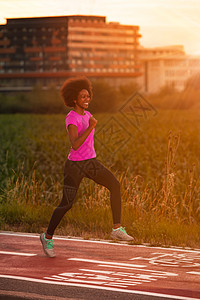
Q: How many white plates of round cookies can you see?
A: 0